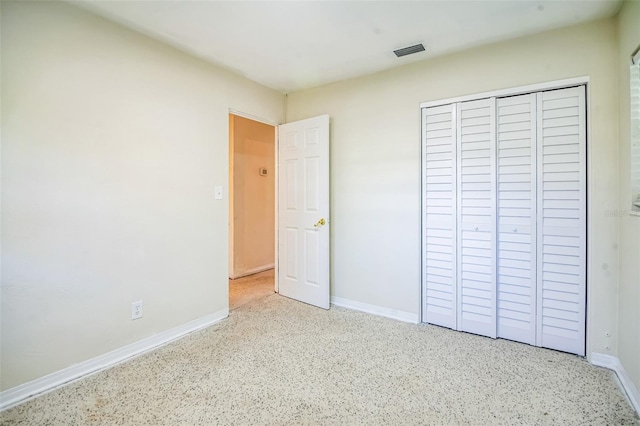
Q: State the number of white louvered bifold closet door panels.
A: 4